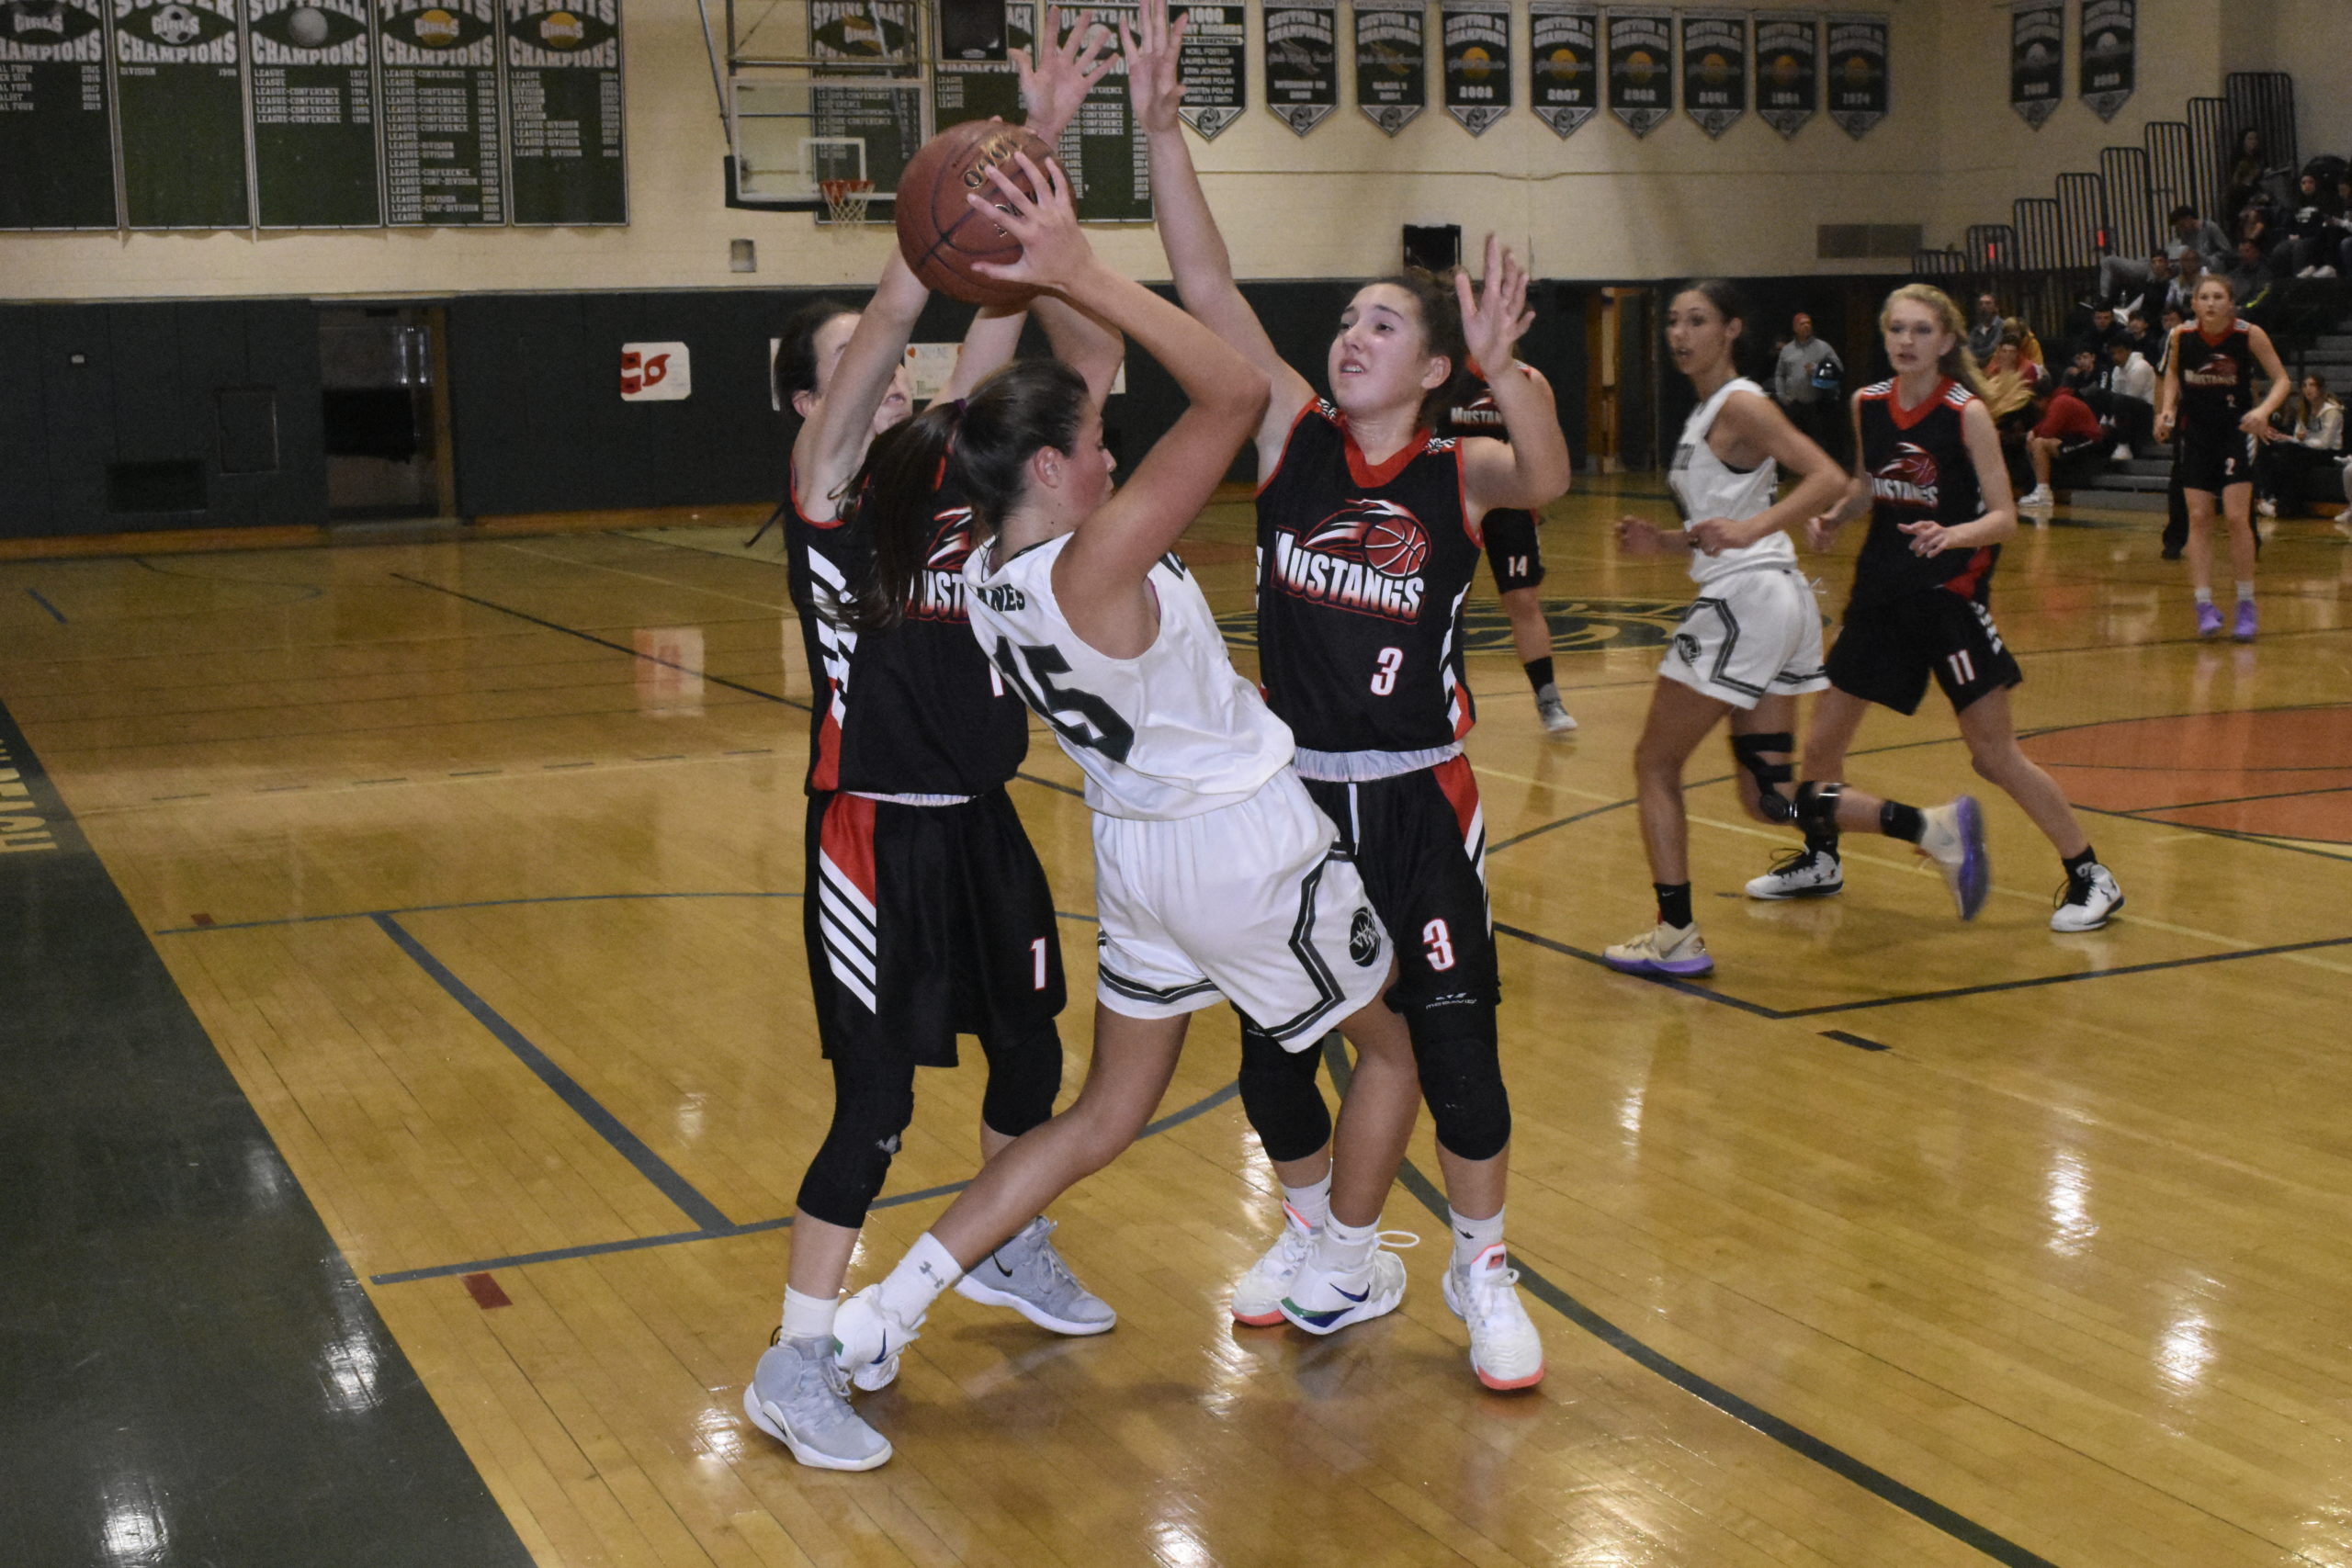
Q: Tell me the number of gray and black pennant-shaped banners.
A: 11